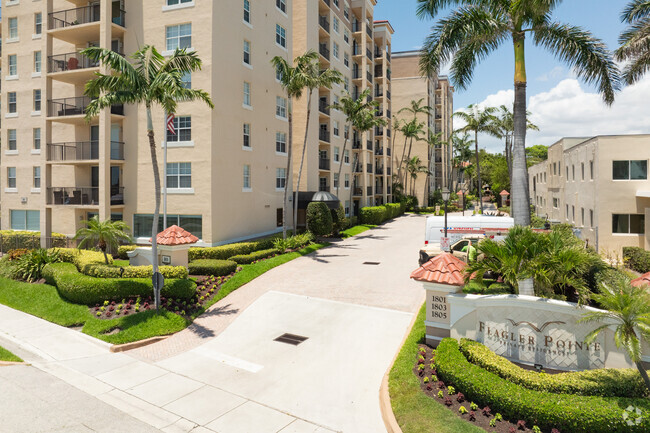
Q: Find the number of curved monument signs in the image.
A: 1